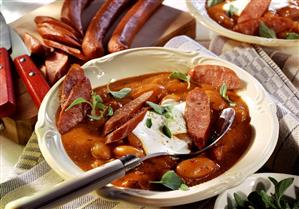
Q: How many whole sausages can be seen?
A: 3